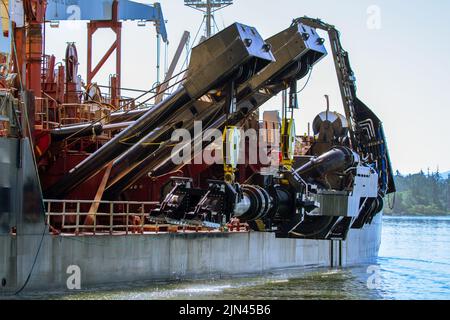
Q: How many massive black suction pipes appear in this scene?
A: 2